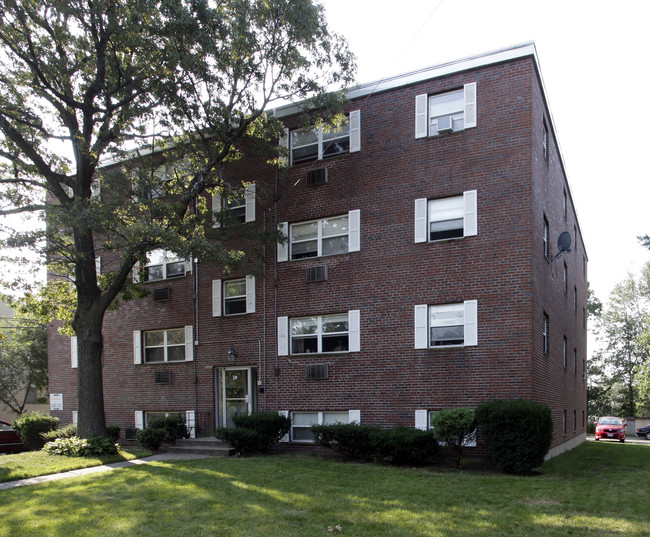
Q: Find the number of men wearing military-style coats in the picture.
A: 0